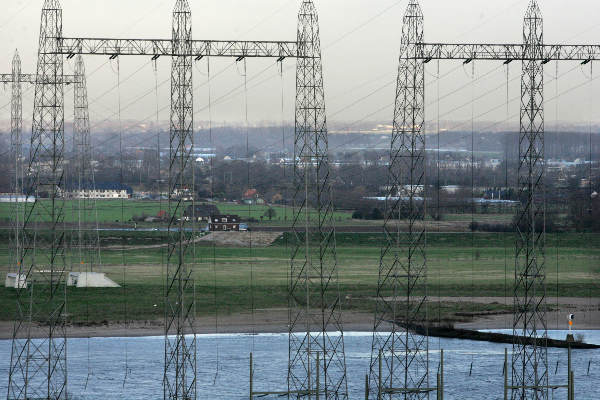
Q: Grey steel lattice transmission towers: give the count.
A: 7